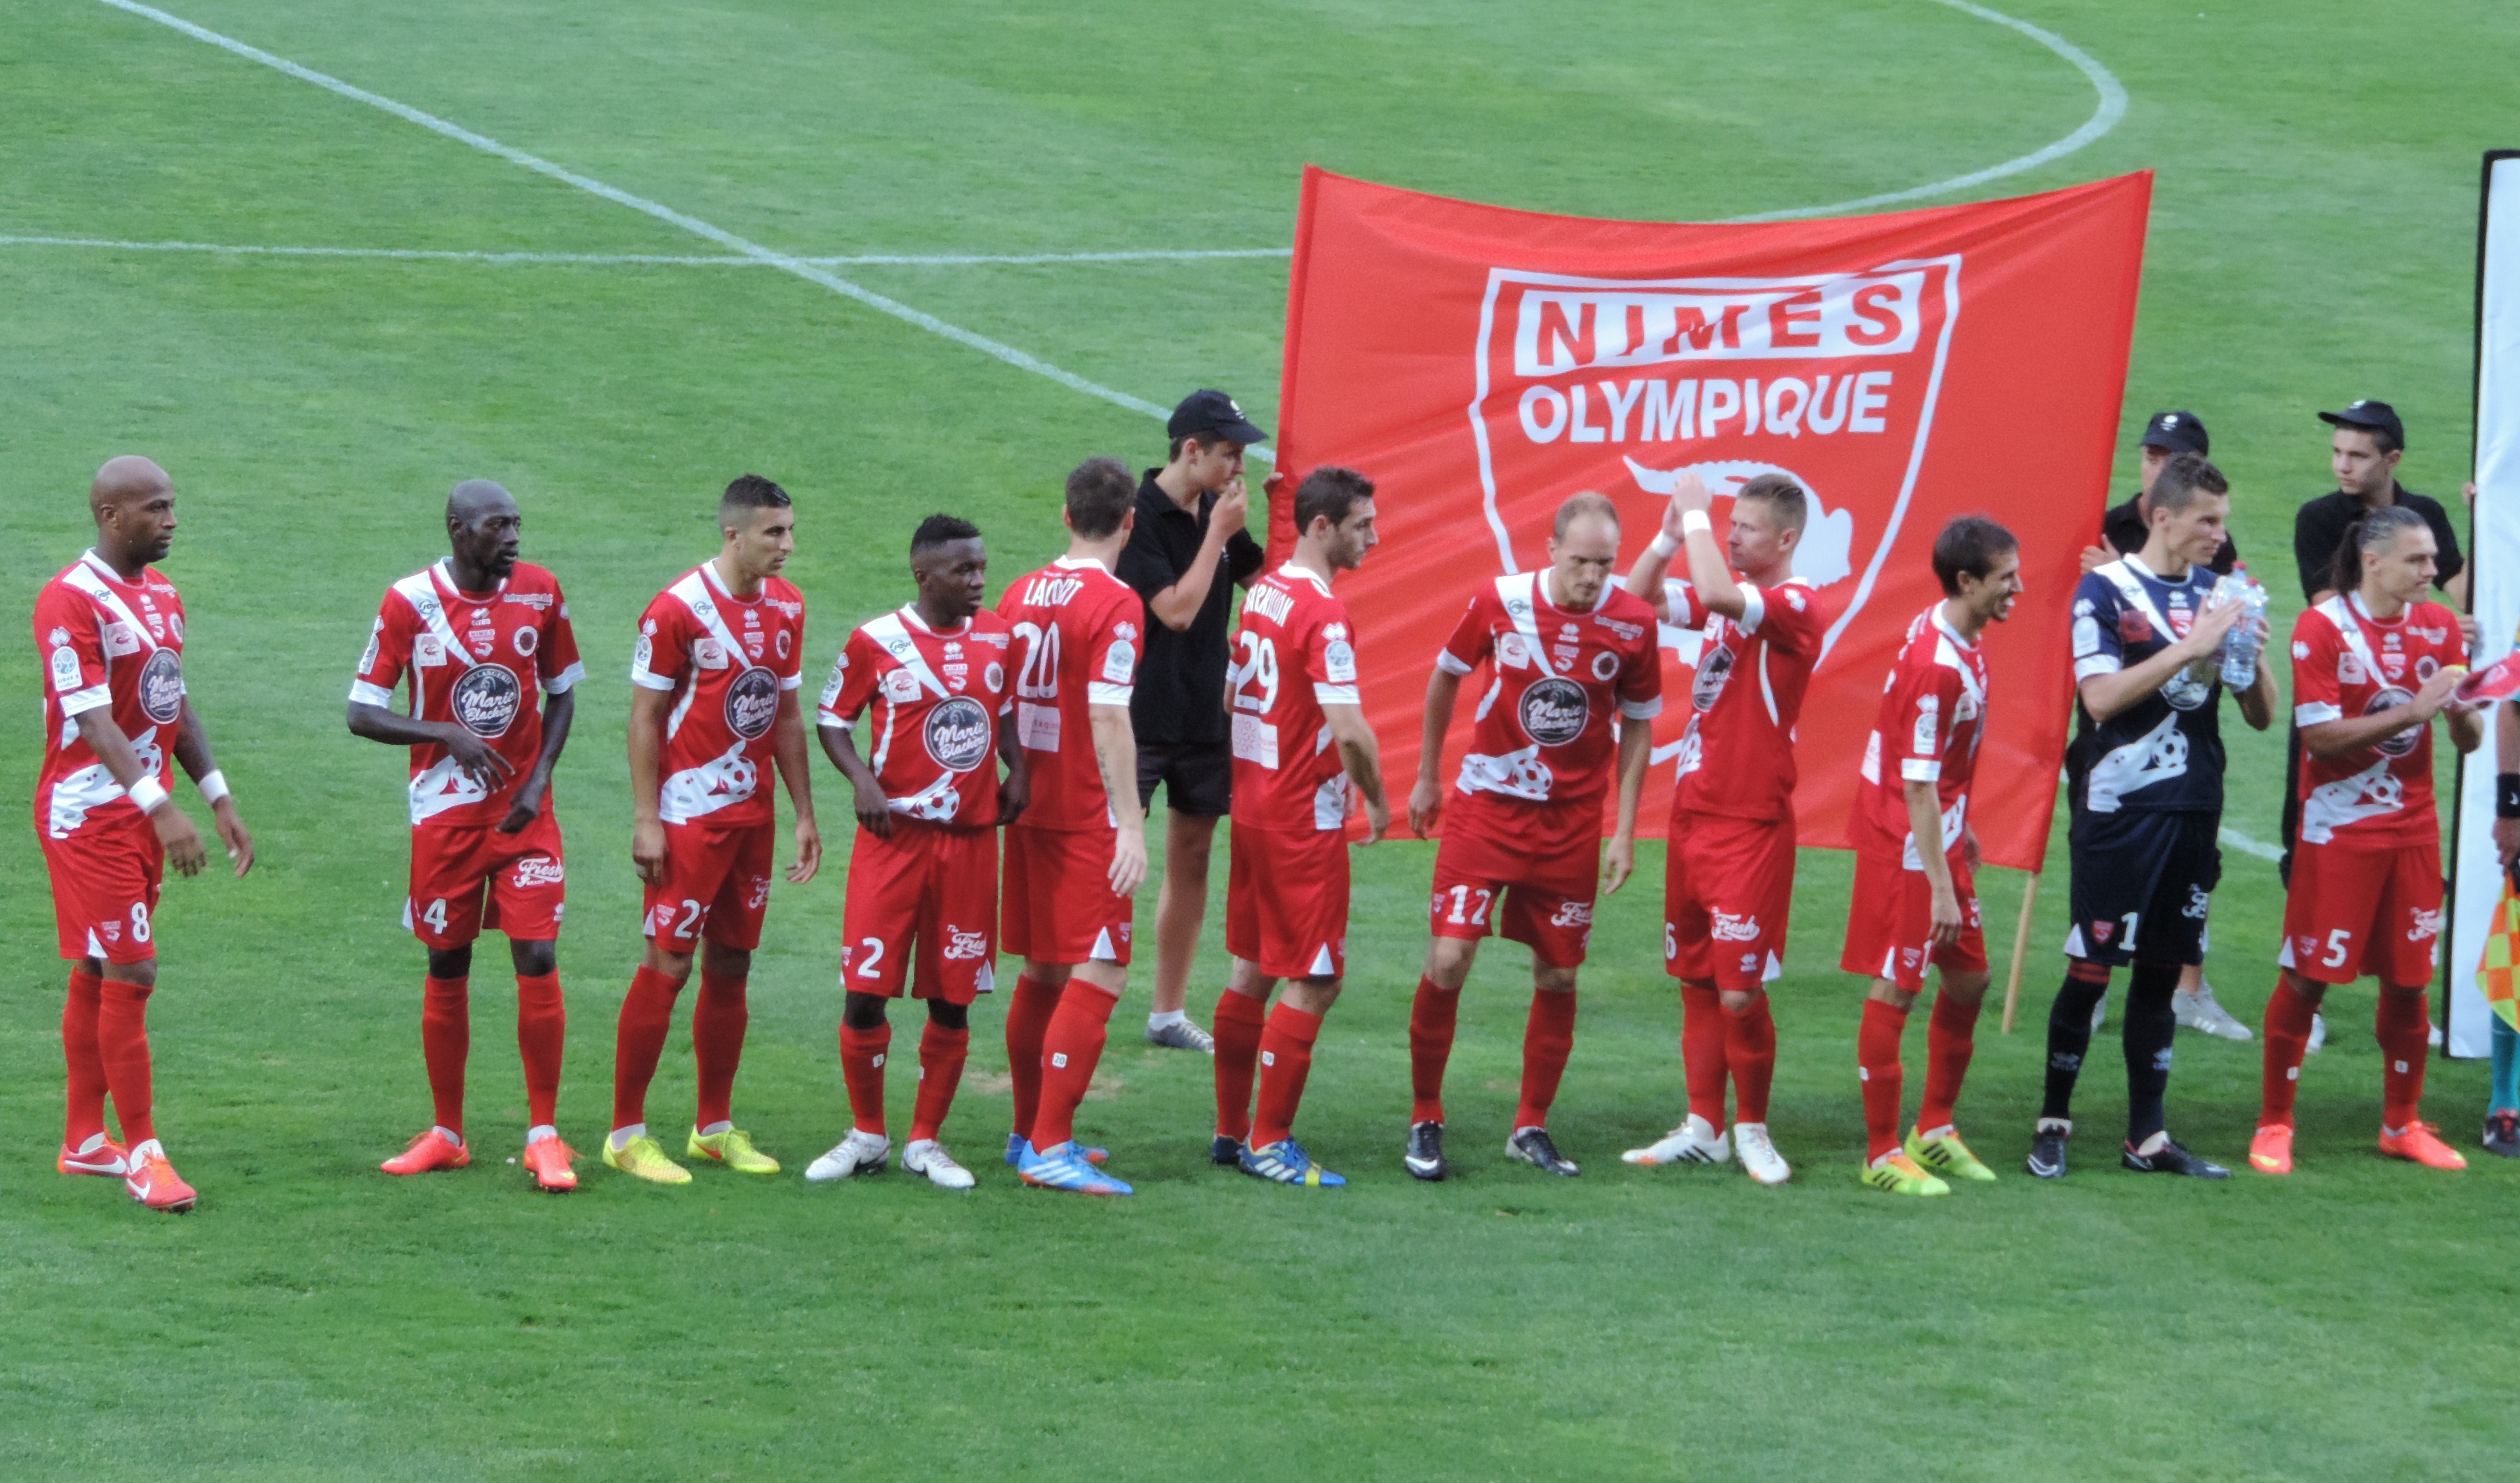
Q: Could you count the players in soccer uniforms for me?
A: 11